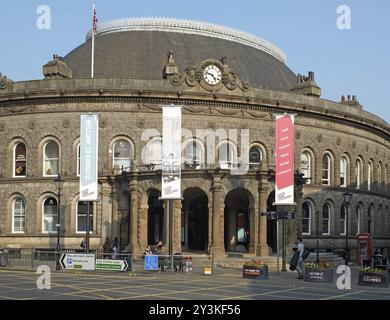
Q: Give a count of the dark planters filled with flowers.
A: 3